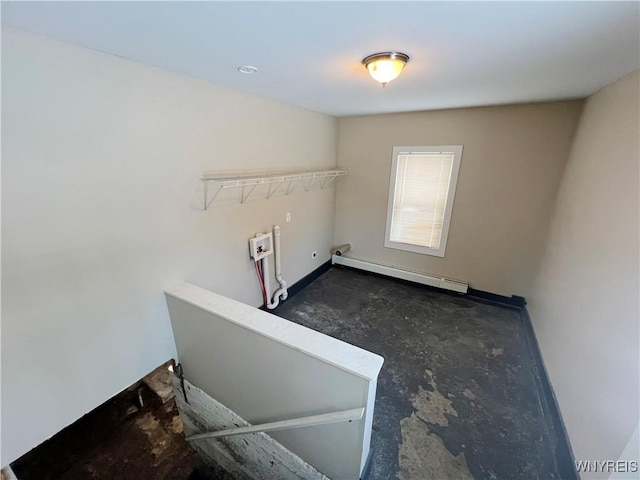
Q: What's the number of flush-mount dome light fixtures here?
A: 1